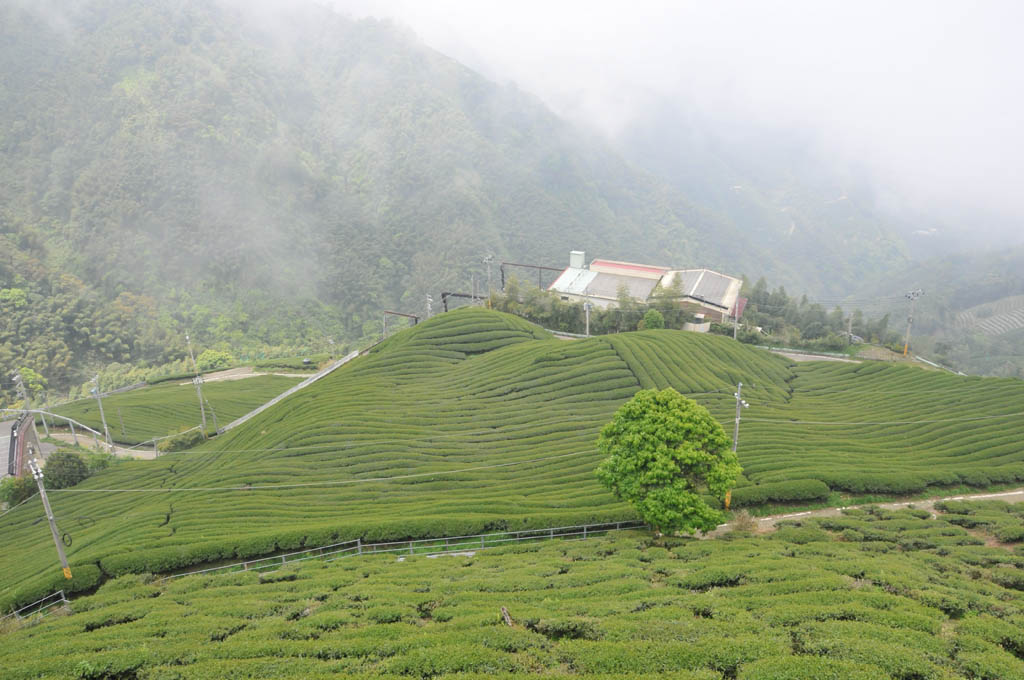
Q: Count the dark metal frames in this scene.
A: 3